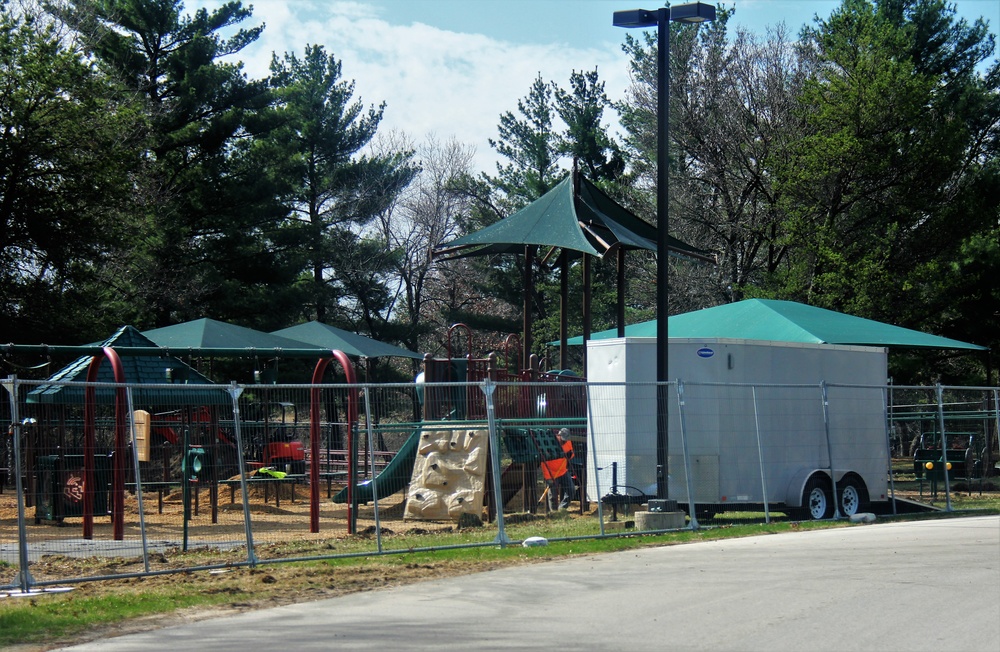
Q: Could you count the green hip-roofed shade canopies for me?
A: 3